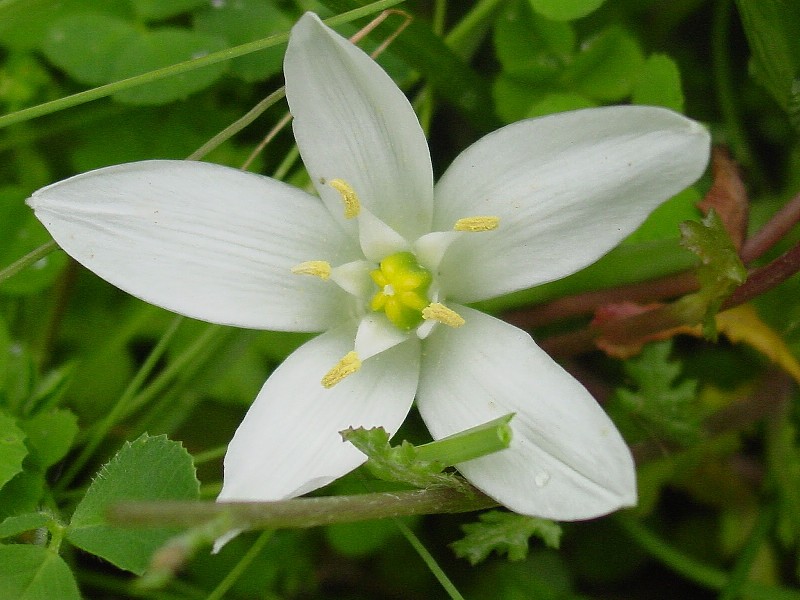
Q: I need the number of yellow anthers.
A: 5